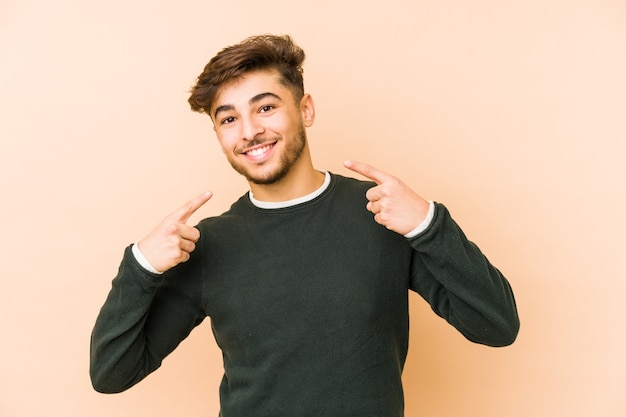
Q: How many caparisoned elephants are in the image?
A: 0